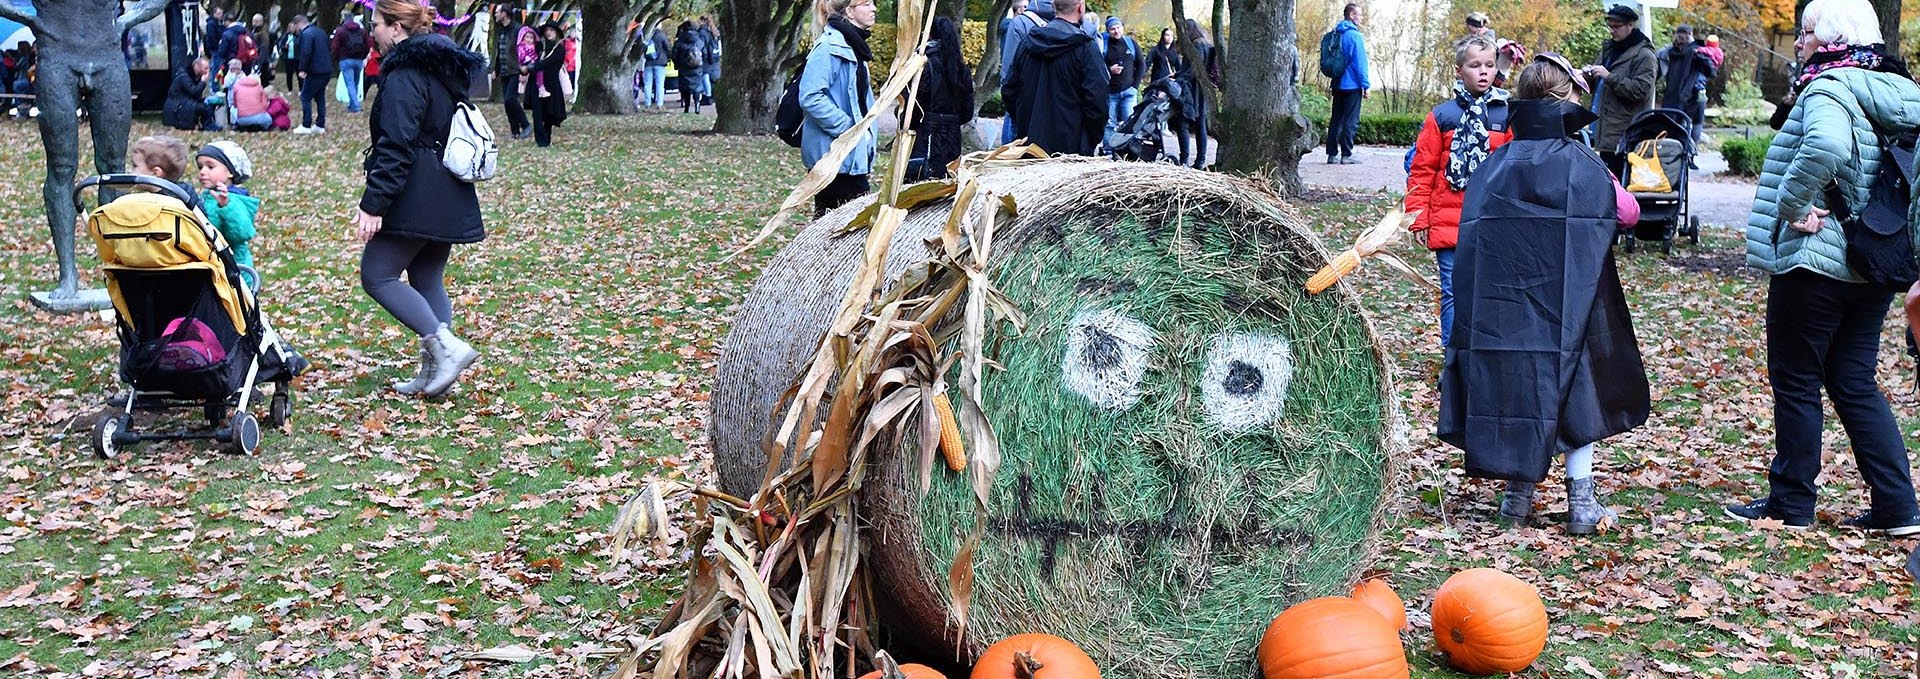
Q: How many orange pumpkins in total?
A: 5